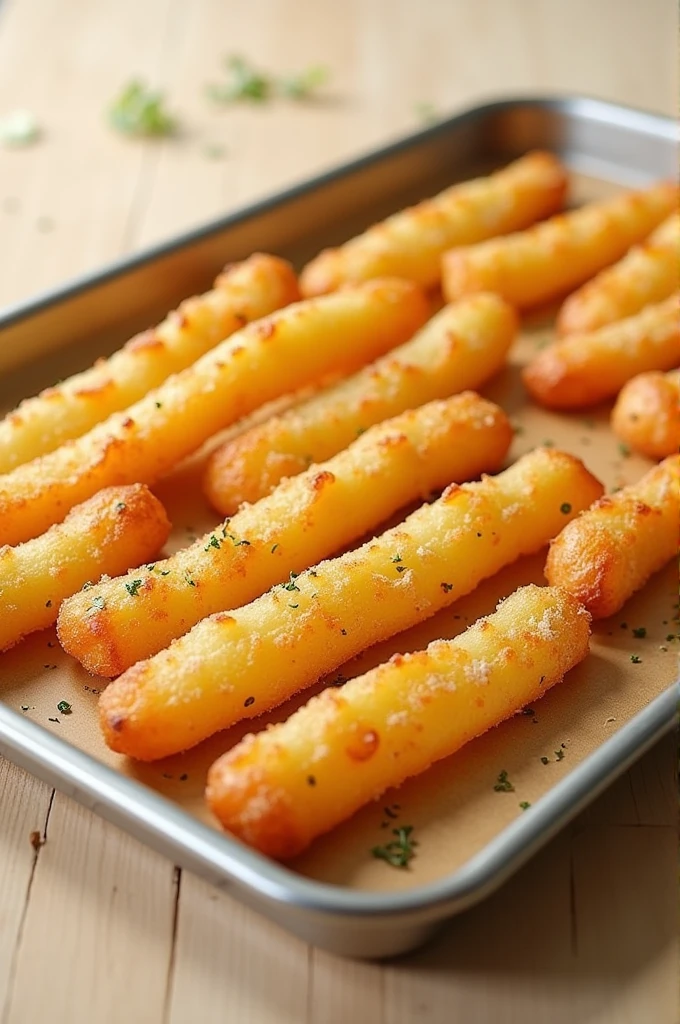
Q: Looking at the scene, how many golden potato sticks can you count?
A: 13